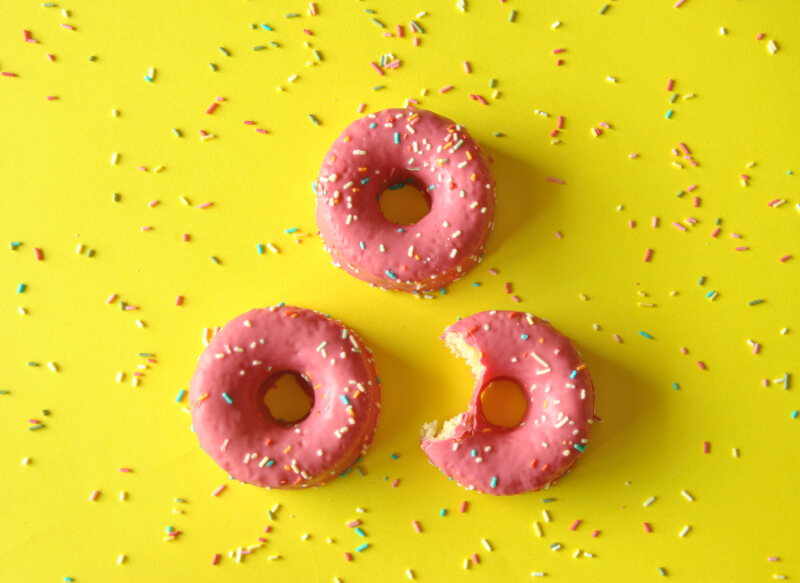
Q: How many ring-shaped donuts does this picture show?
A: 3